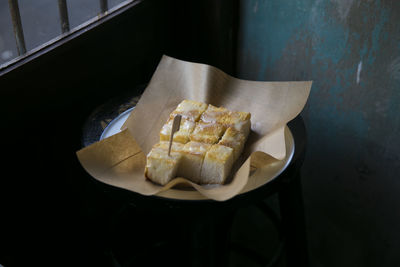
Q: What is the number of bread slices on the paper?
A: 9